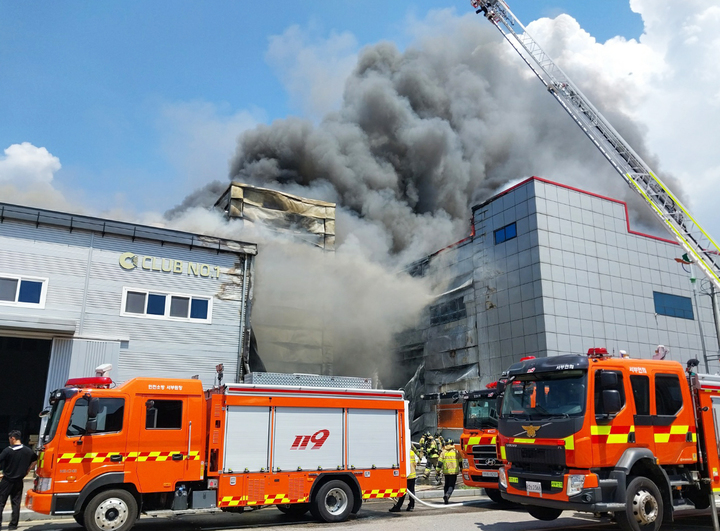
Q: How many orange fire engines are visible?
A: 3